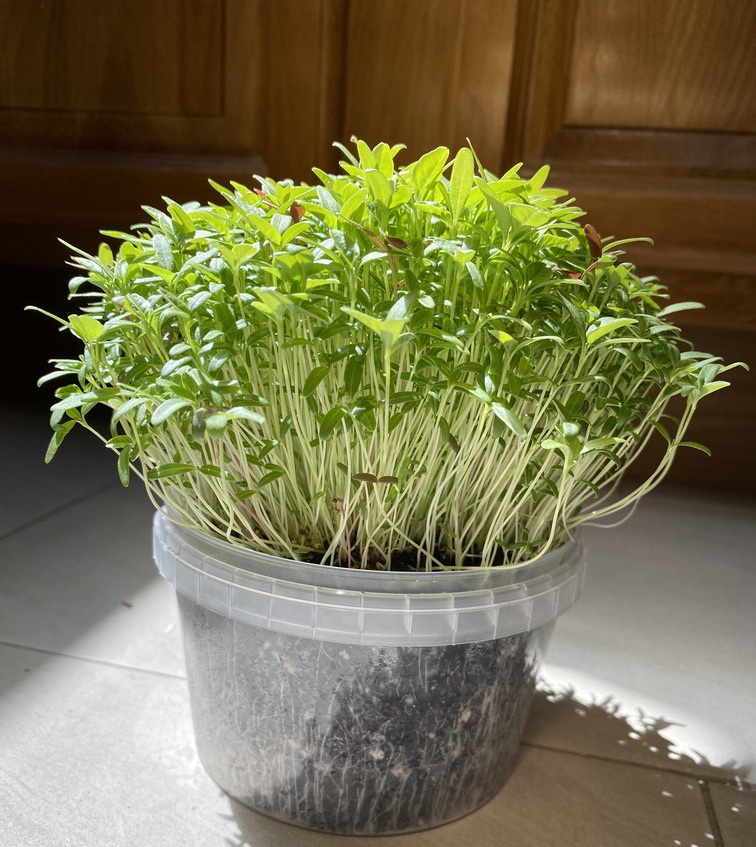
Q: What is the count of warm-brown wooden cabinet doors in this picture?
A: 2